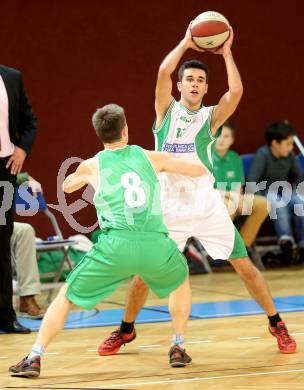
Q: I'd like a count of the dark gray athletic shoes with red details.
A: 2